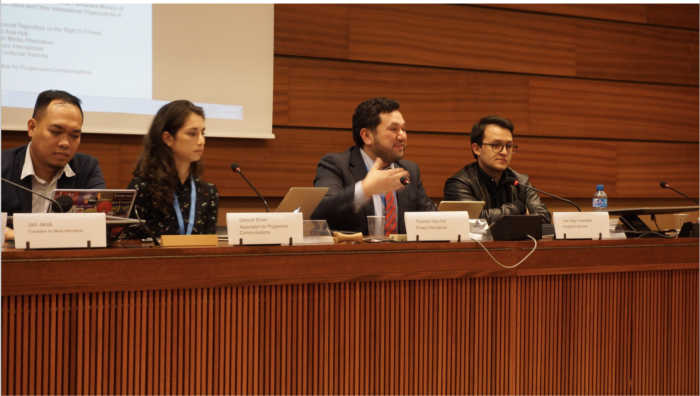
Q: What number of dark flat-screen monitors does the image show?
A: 1